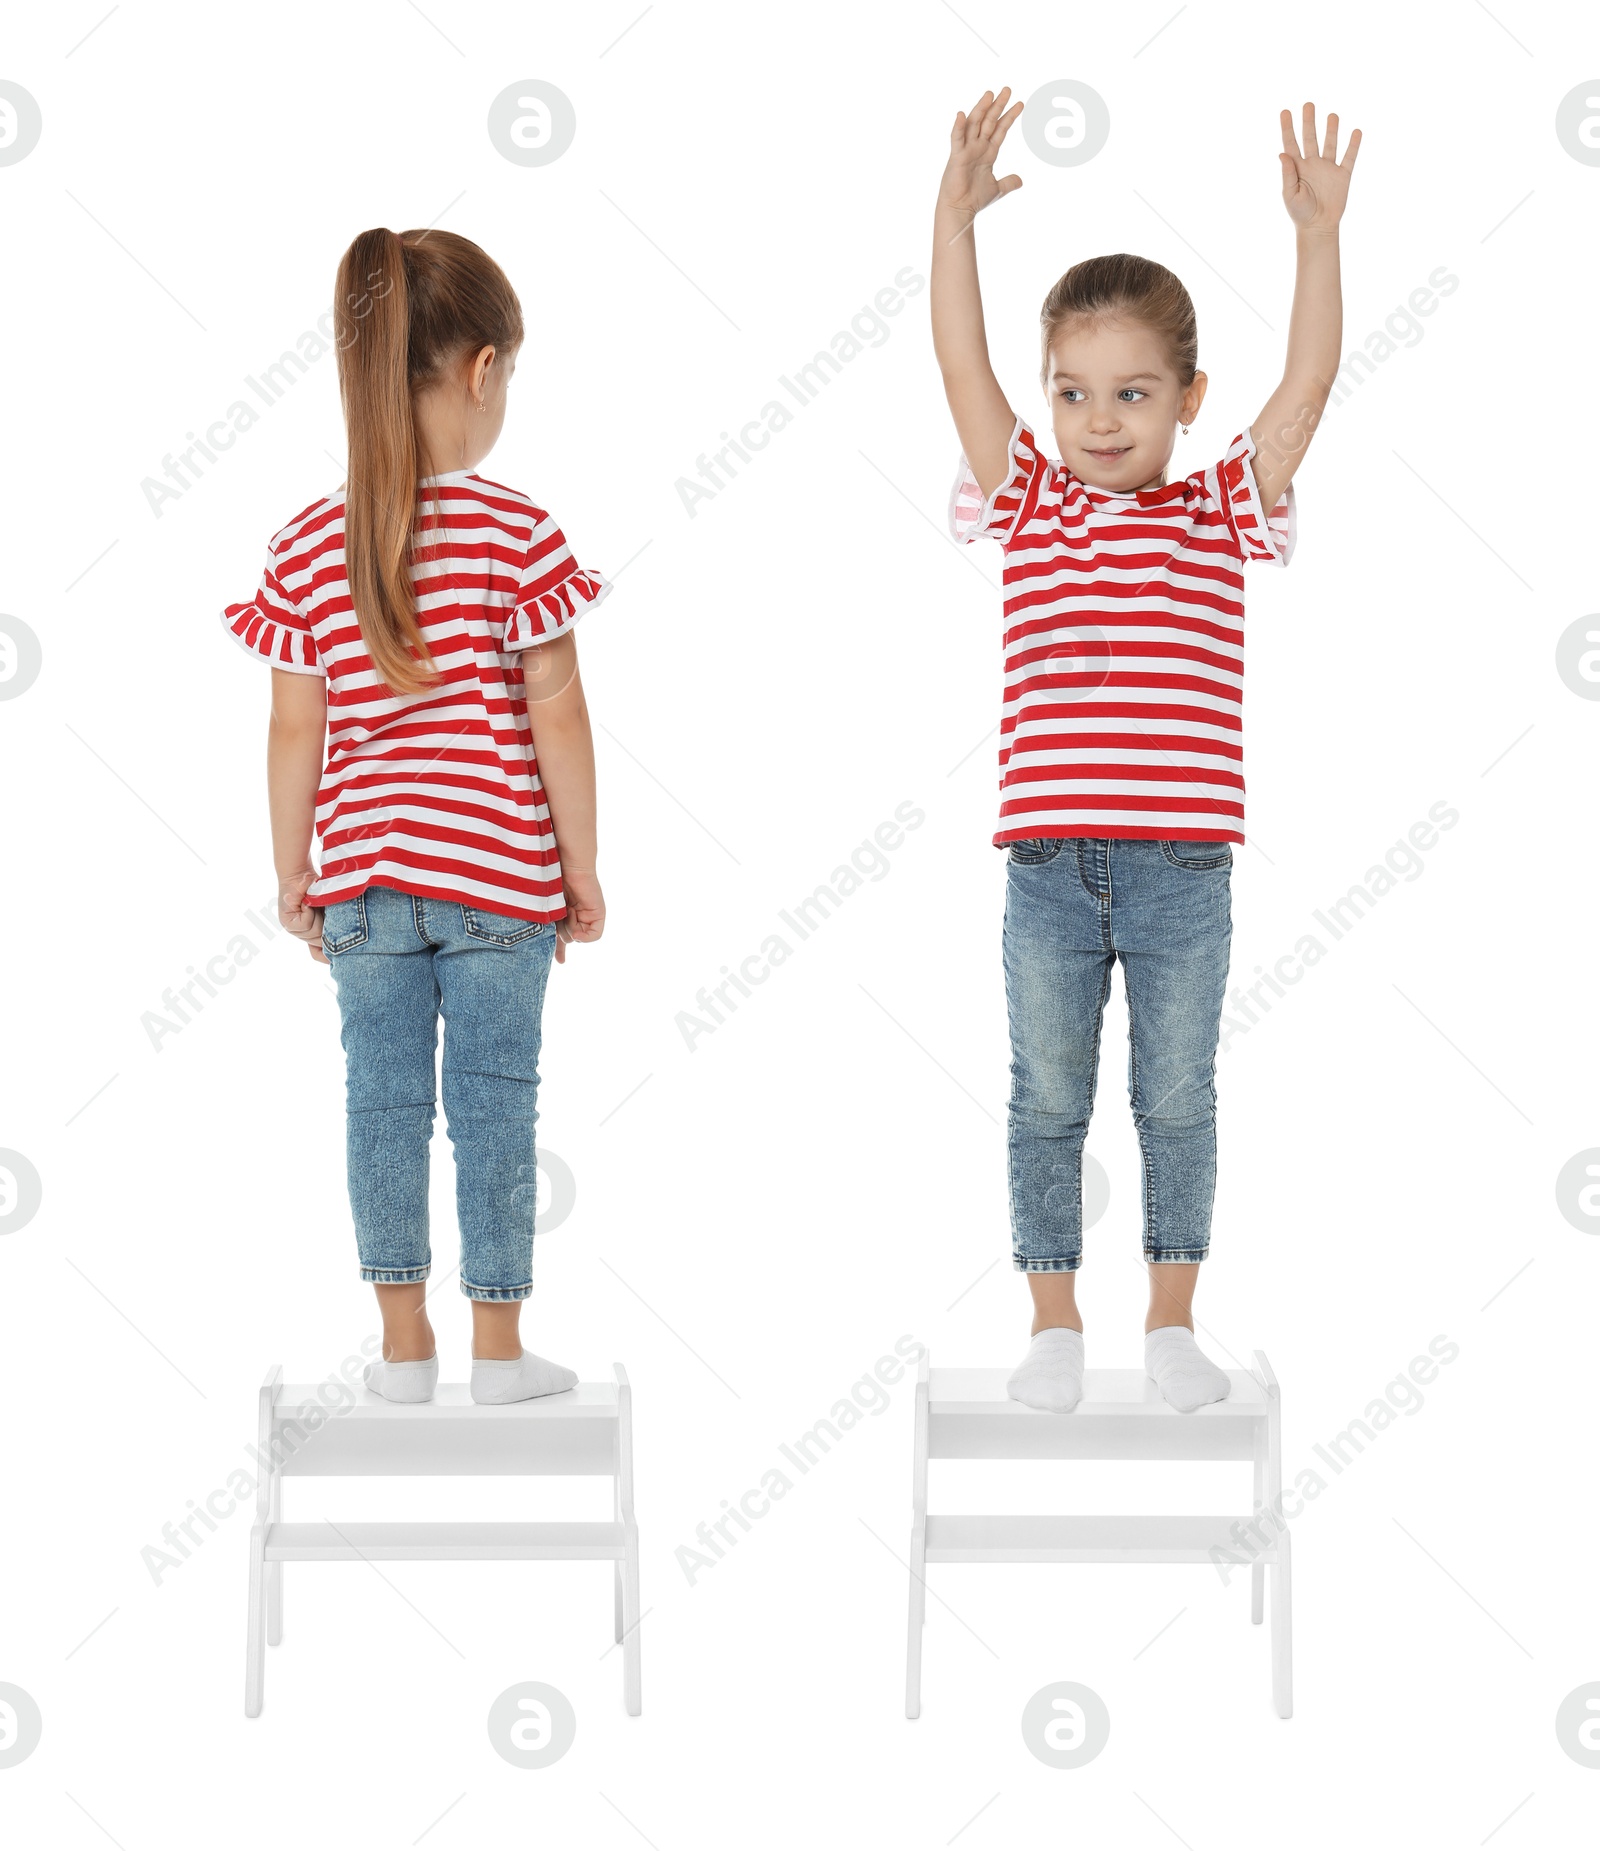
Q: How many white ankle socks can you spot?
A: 4